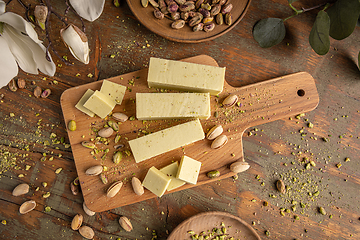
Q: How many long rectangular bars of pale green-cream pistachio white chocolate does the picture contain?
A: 3